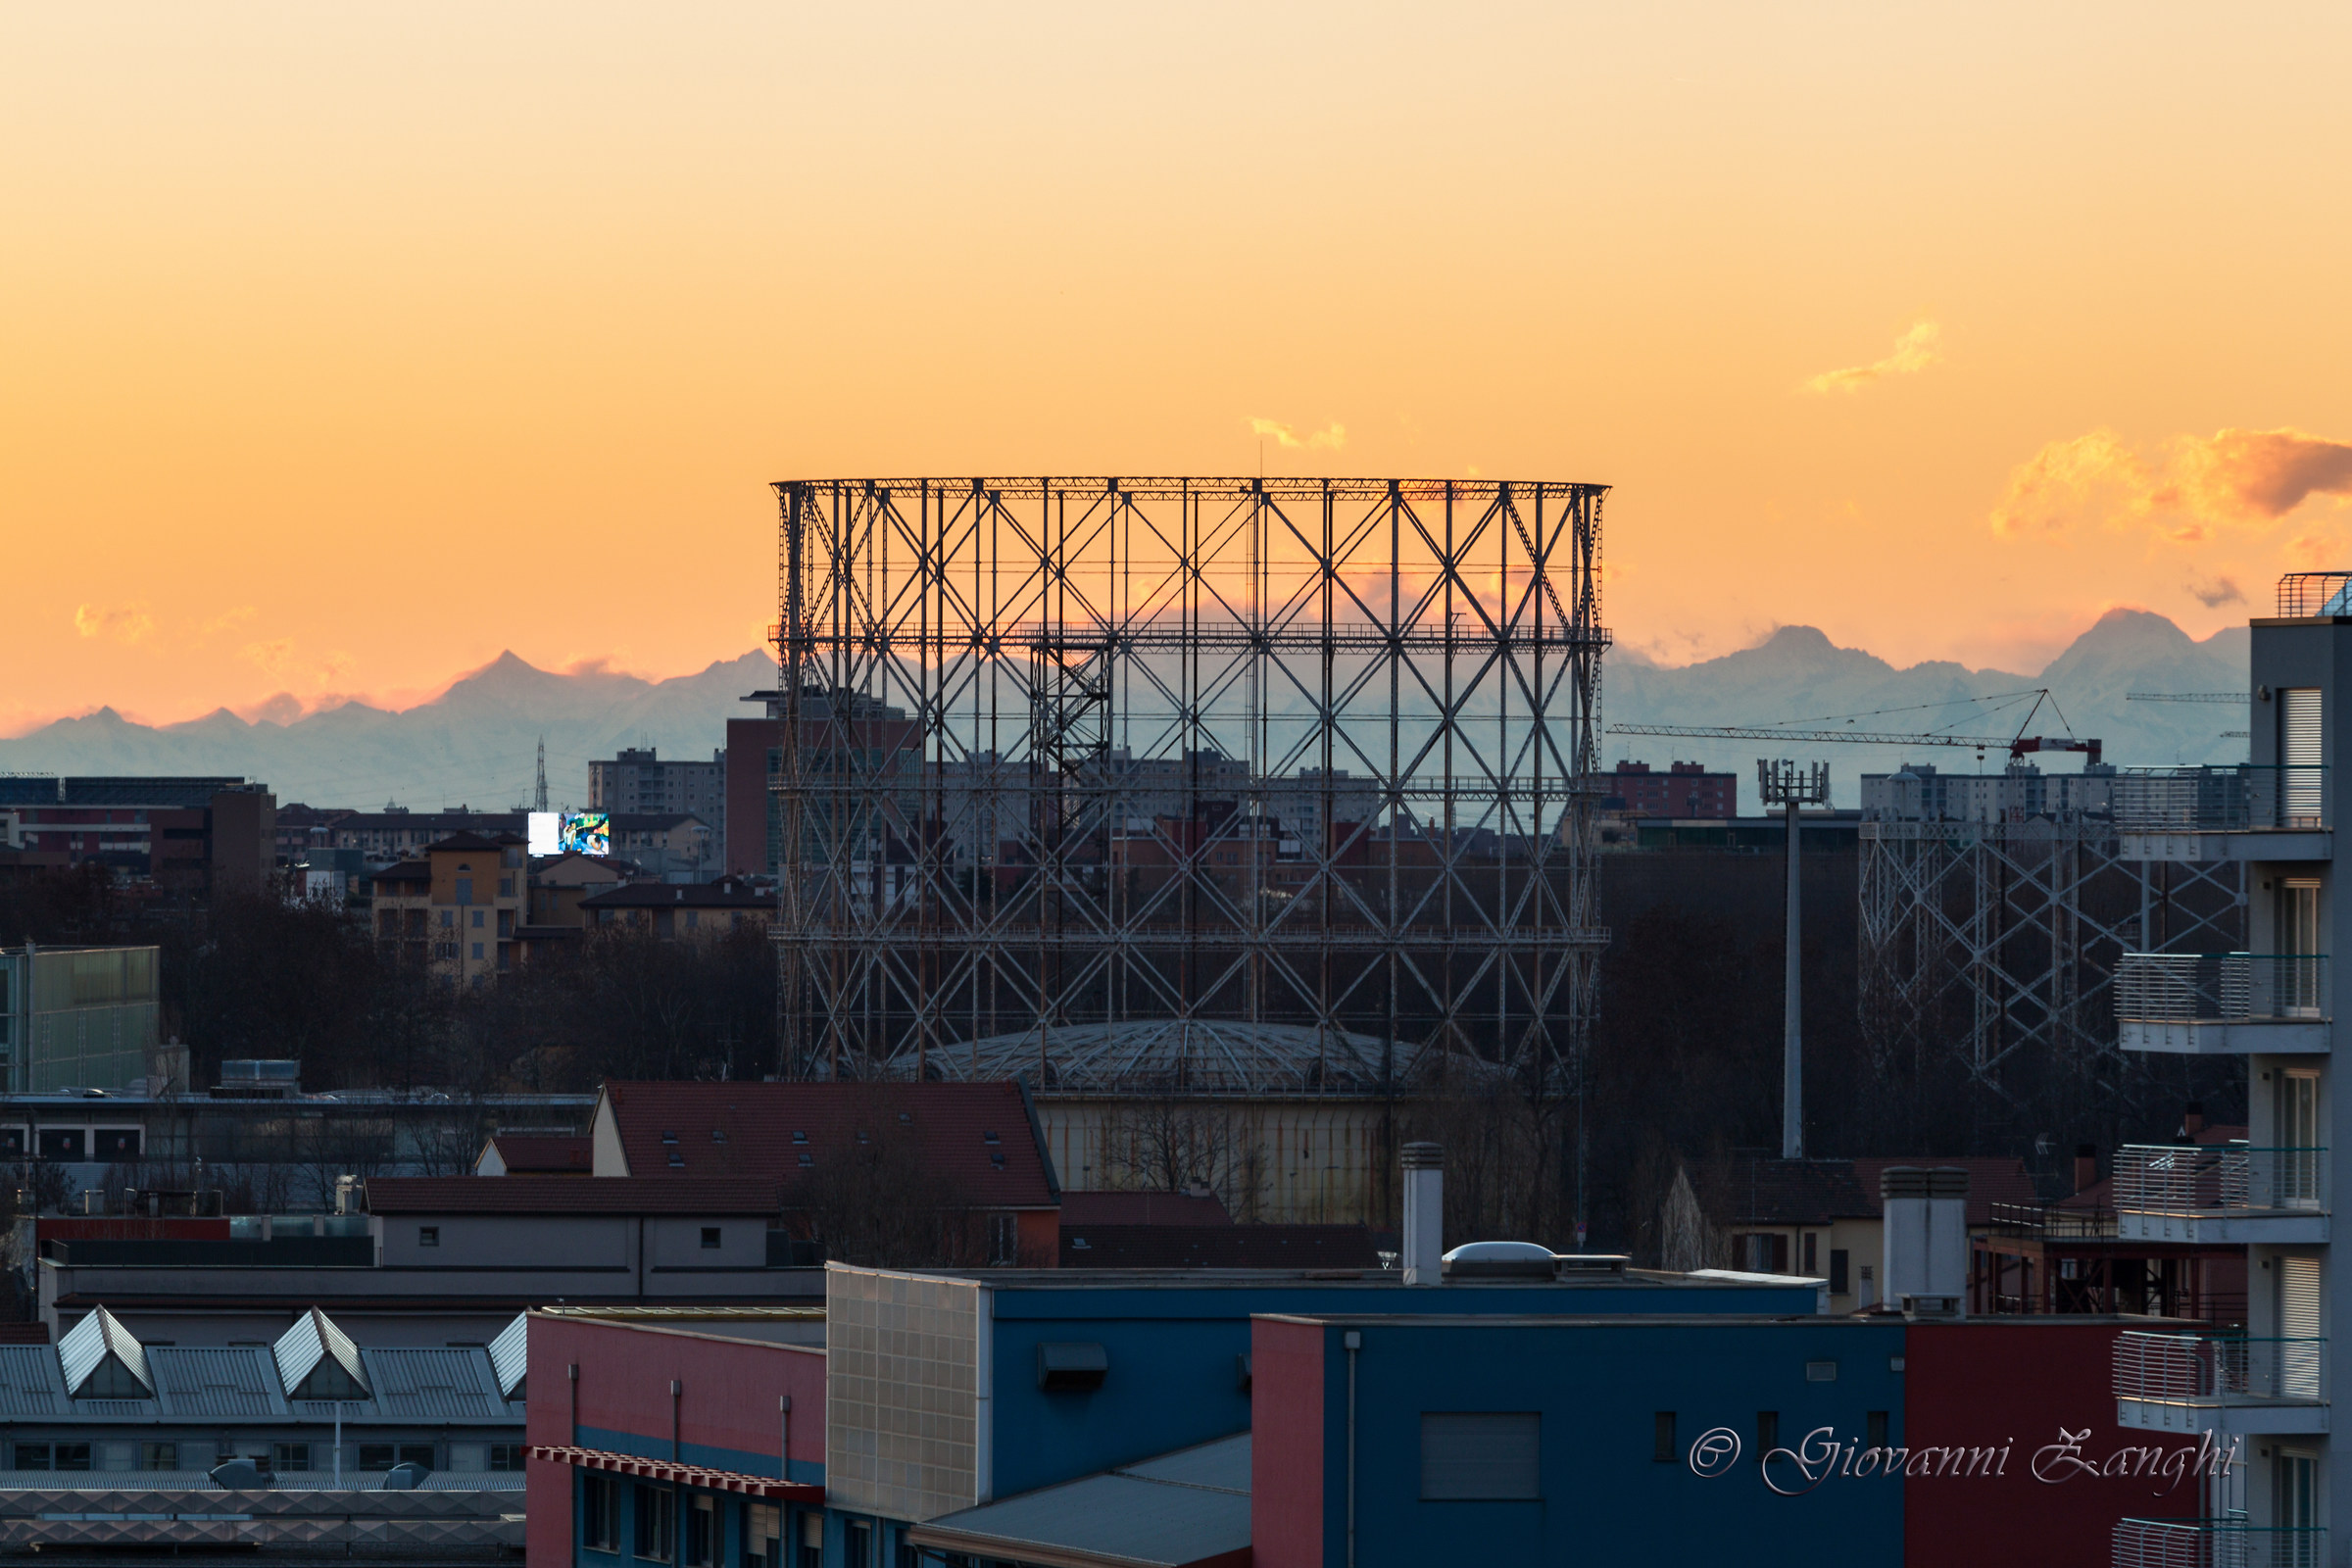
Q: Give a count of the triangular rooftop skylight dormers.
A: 3